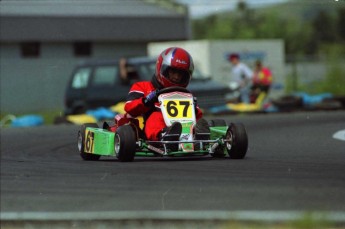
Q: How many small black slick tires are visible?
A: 4